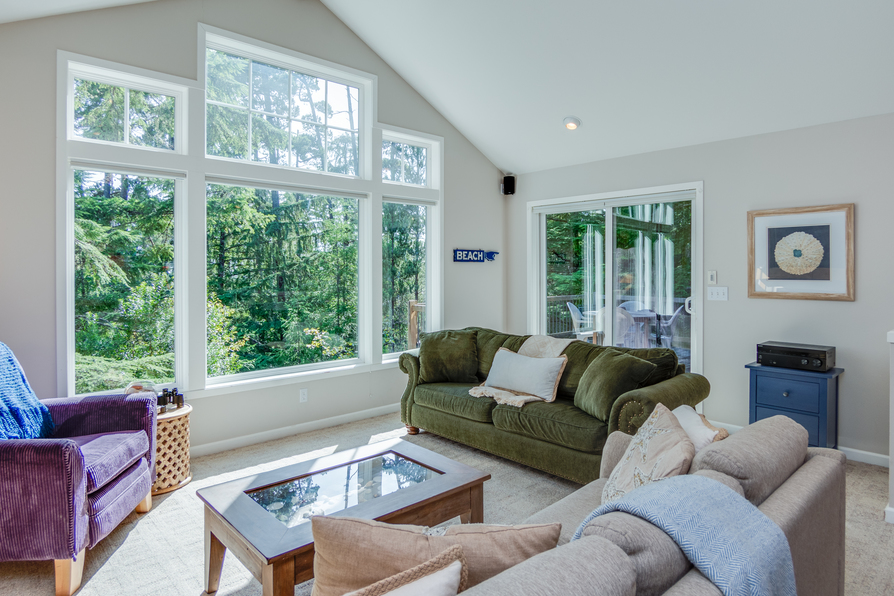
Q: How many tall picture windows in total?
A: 3